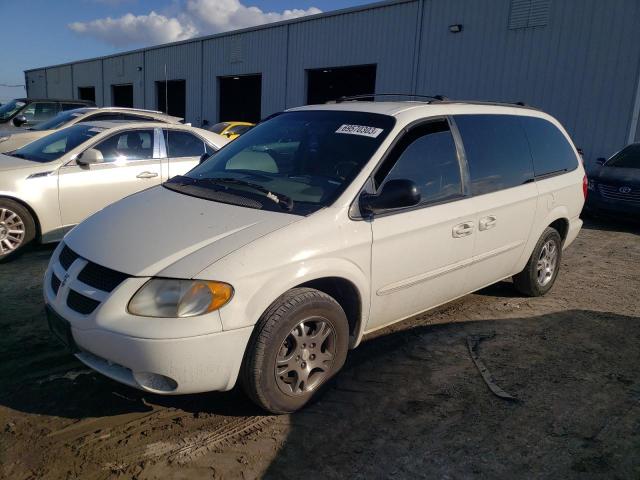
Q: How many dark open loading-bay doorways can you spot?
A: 5